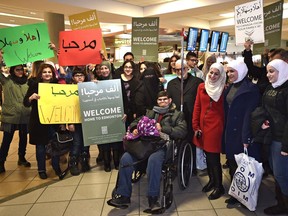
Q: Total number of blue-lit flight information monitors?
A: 4